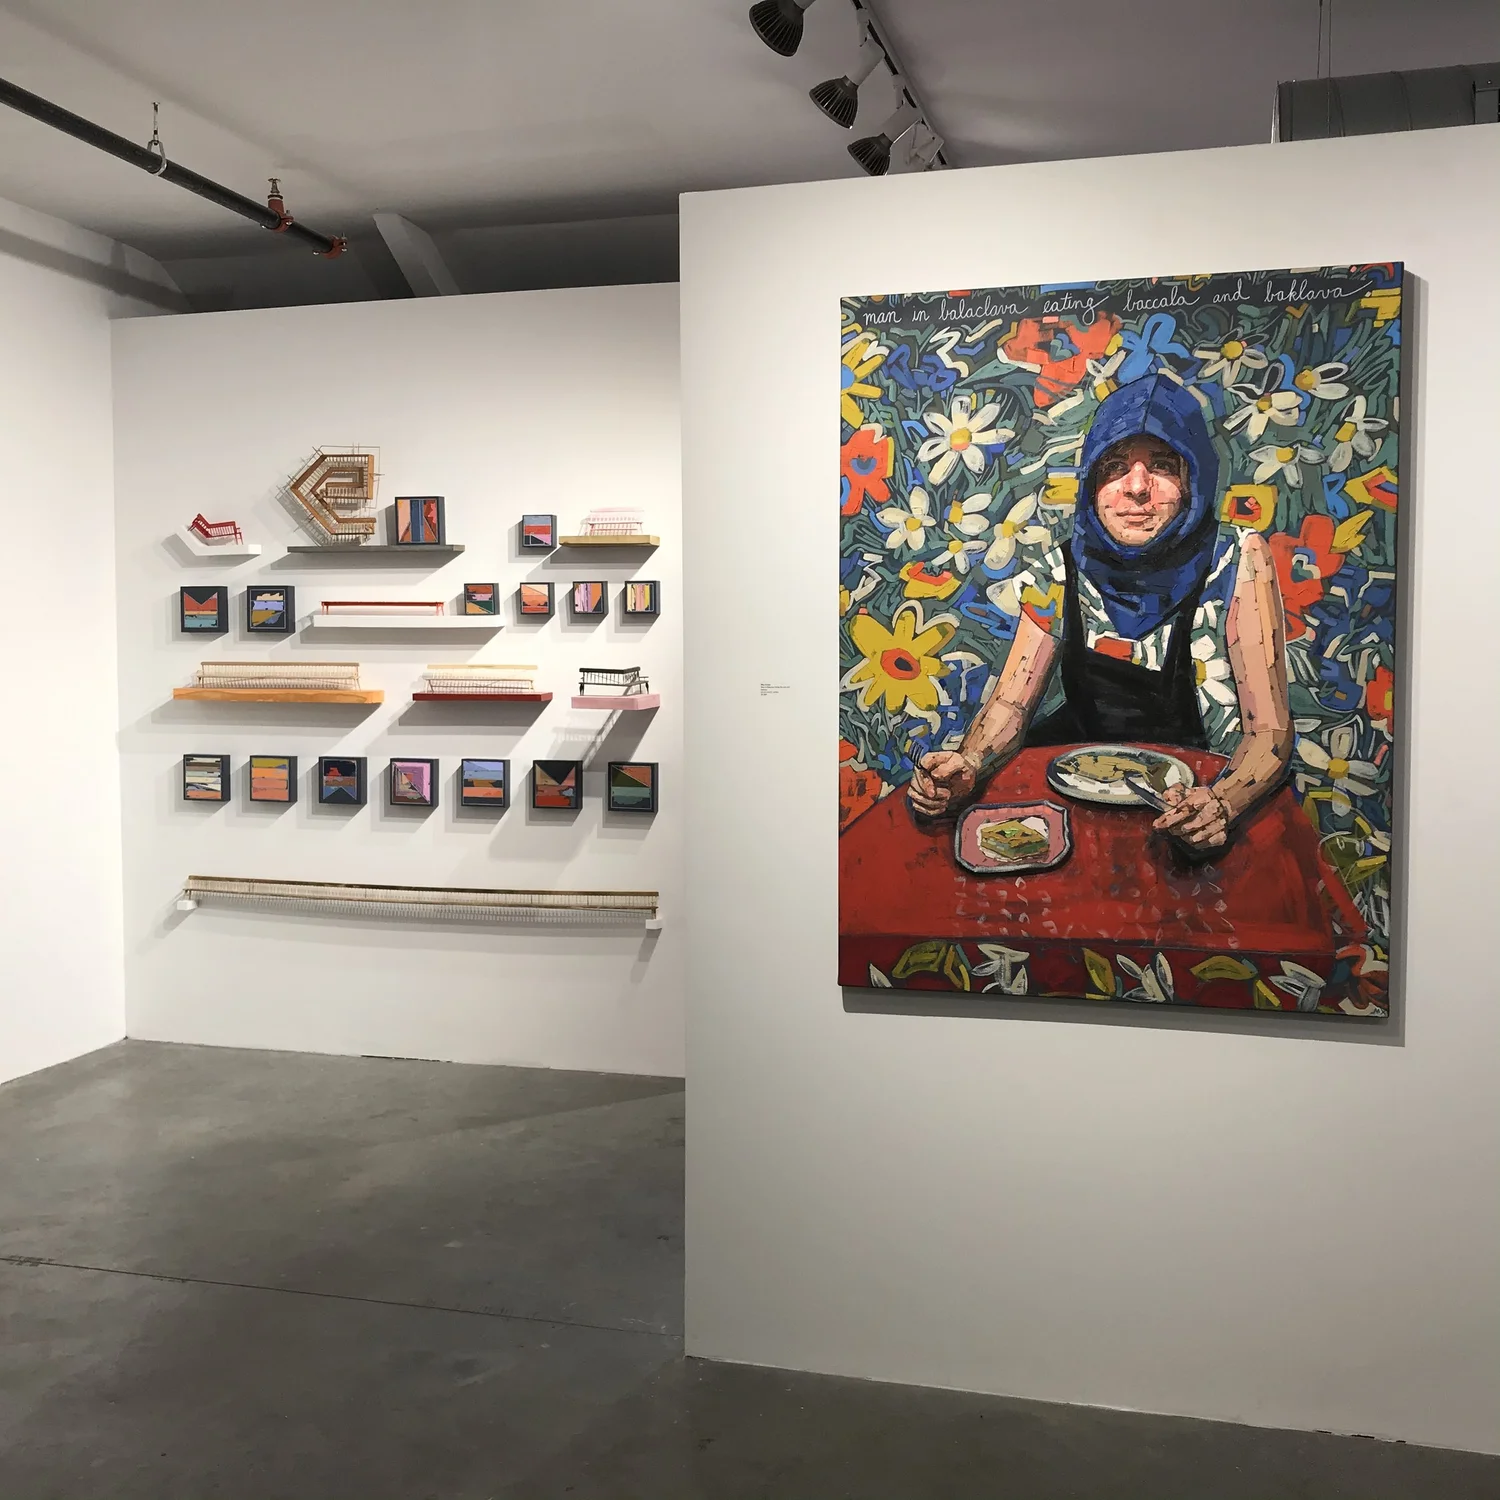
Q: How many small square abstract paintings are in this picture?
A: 15